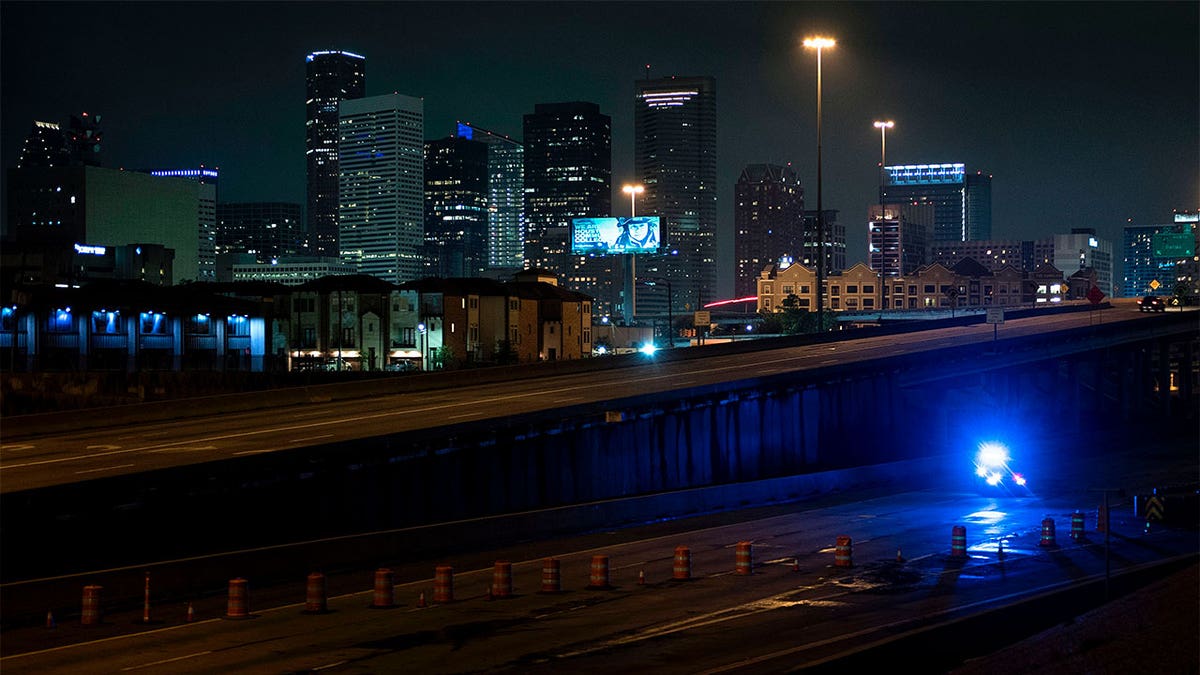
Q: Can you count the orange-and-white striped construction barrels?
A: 14